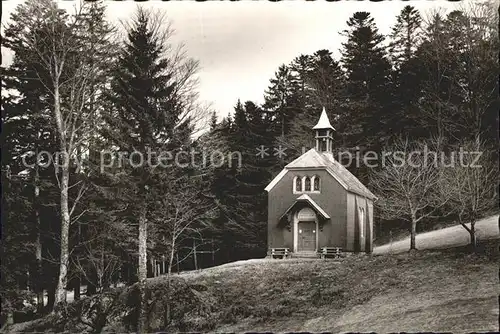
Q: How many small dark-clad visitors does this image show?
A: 0